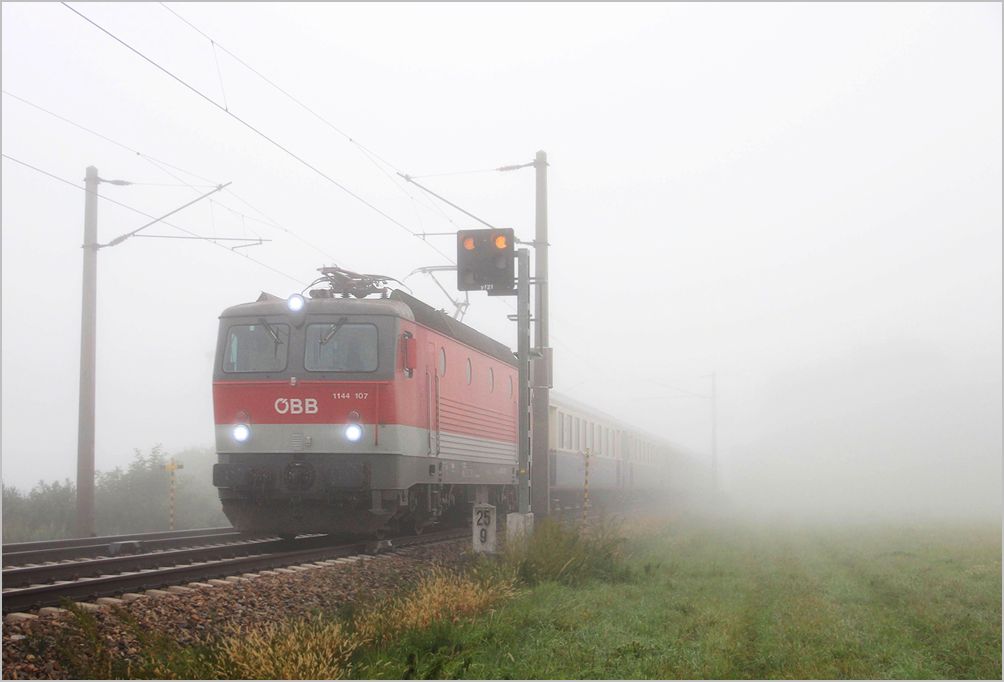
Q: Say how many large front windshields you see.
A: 2